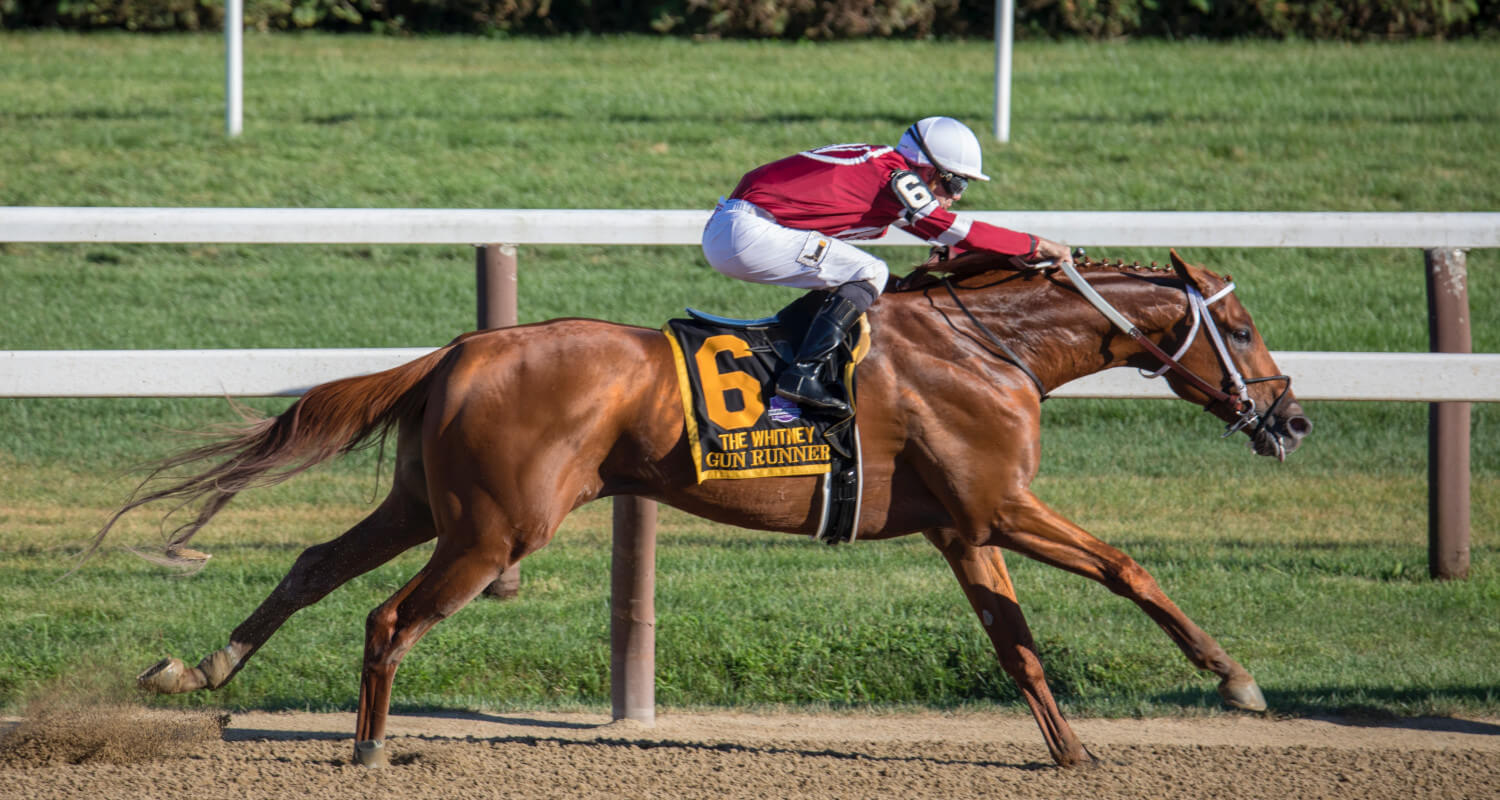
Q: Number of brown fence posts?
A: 3